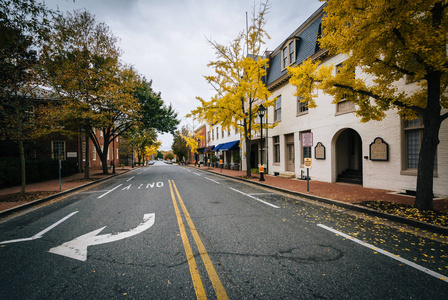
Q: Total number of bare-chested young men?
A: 0